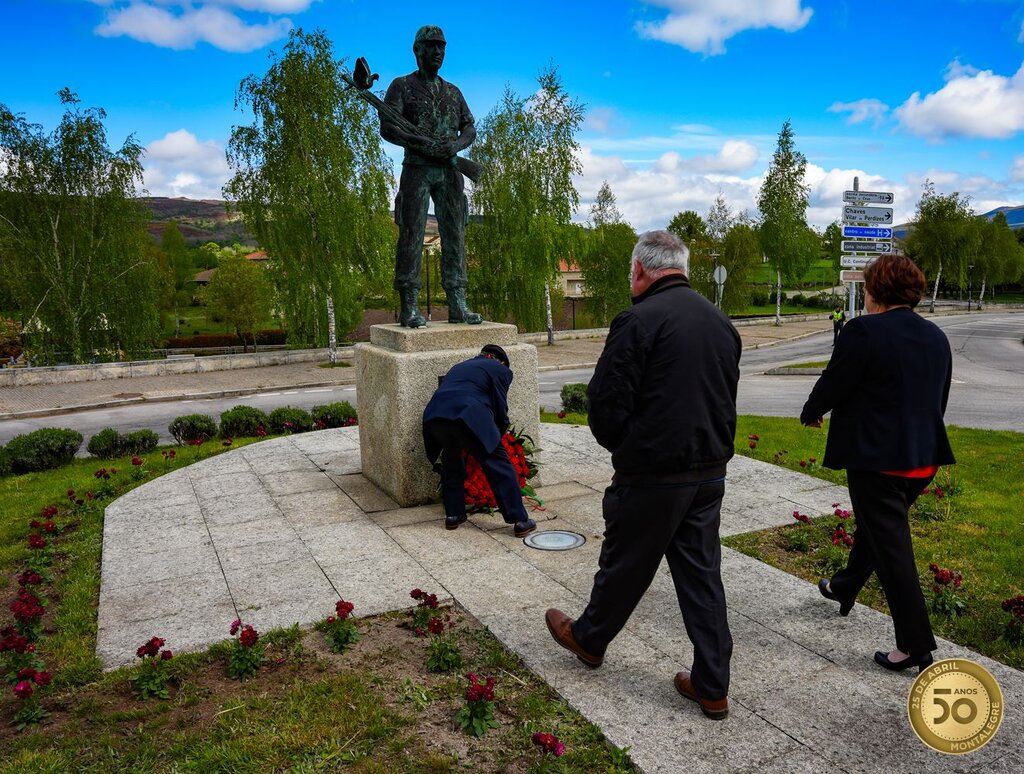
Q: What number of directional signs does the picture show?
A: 6